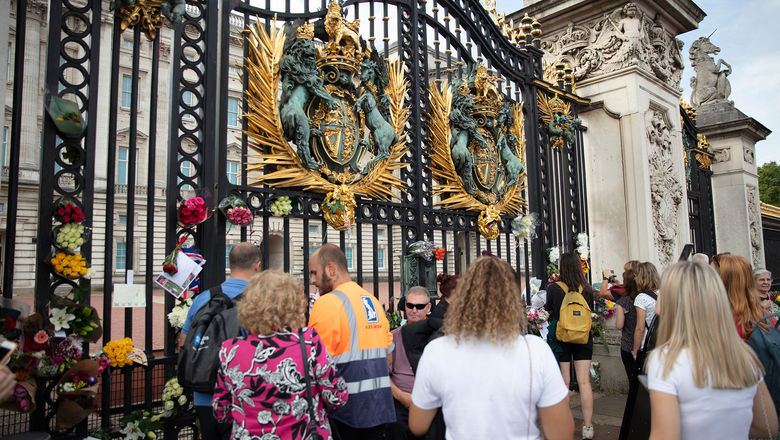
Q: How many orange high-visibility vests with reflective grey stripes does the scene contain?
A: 1